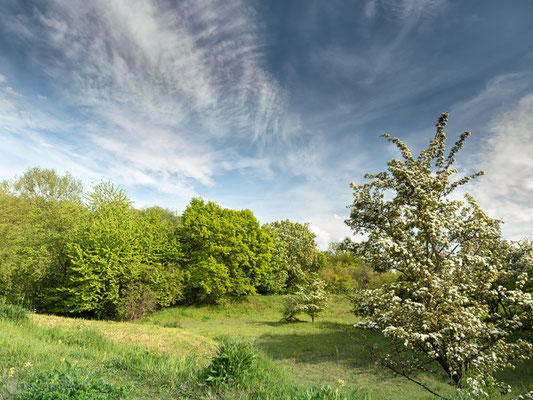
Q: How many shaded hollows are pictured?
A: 1